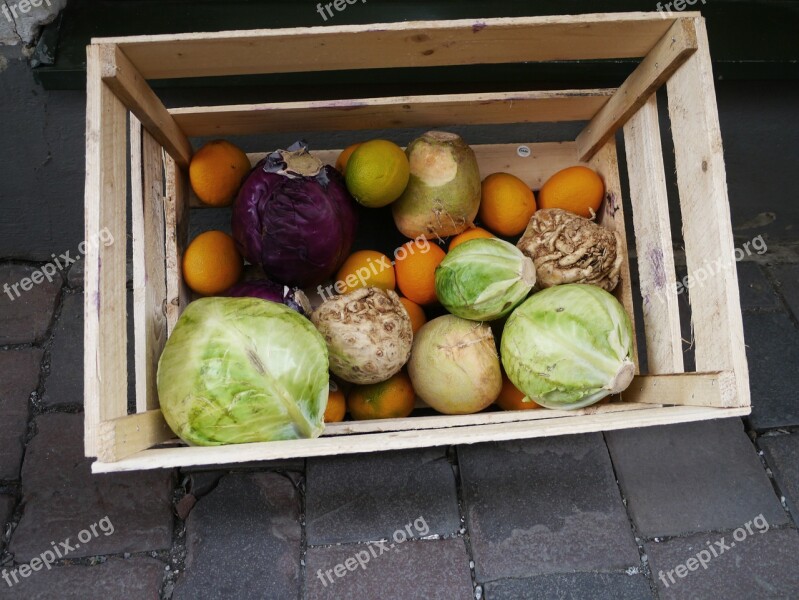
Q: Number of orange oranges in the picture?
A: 12